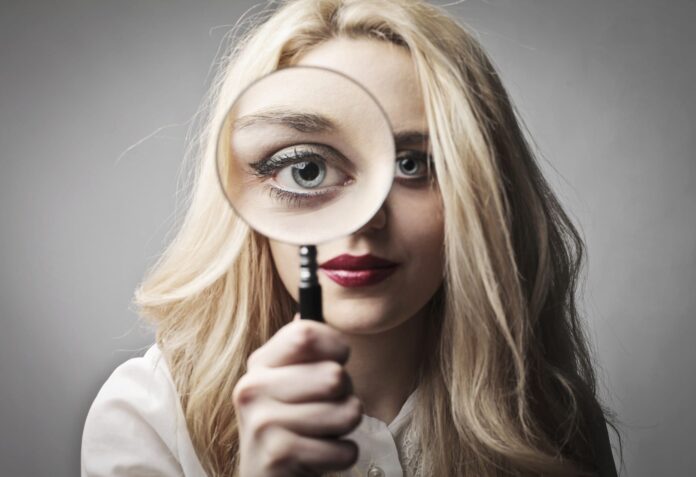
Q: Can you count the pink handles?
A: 0